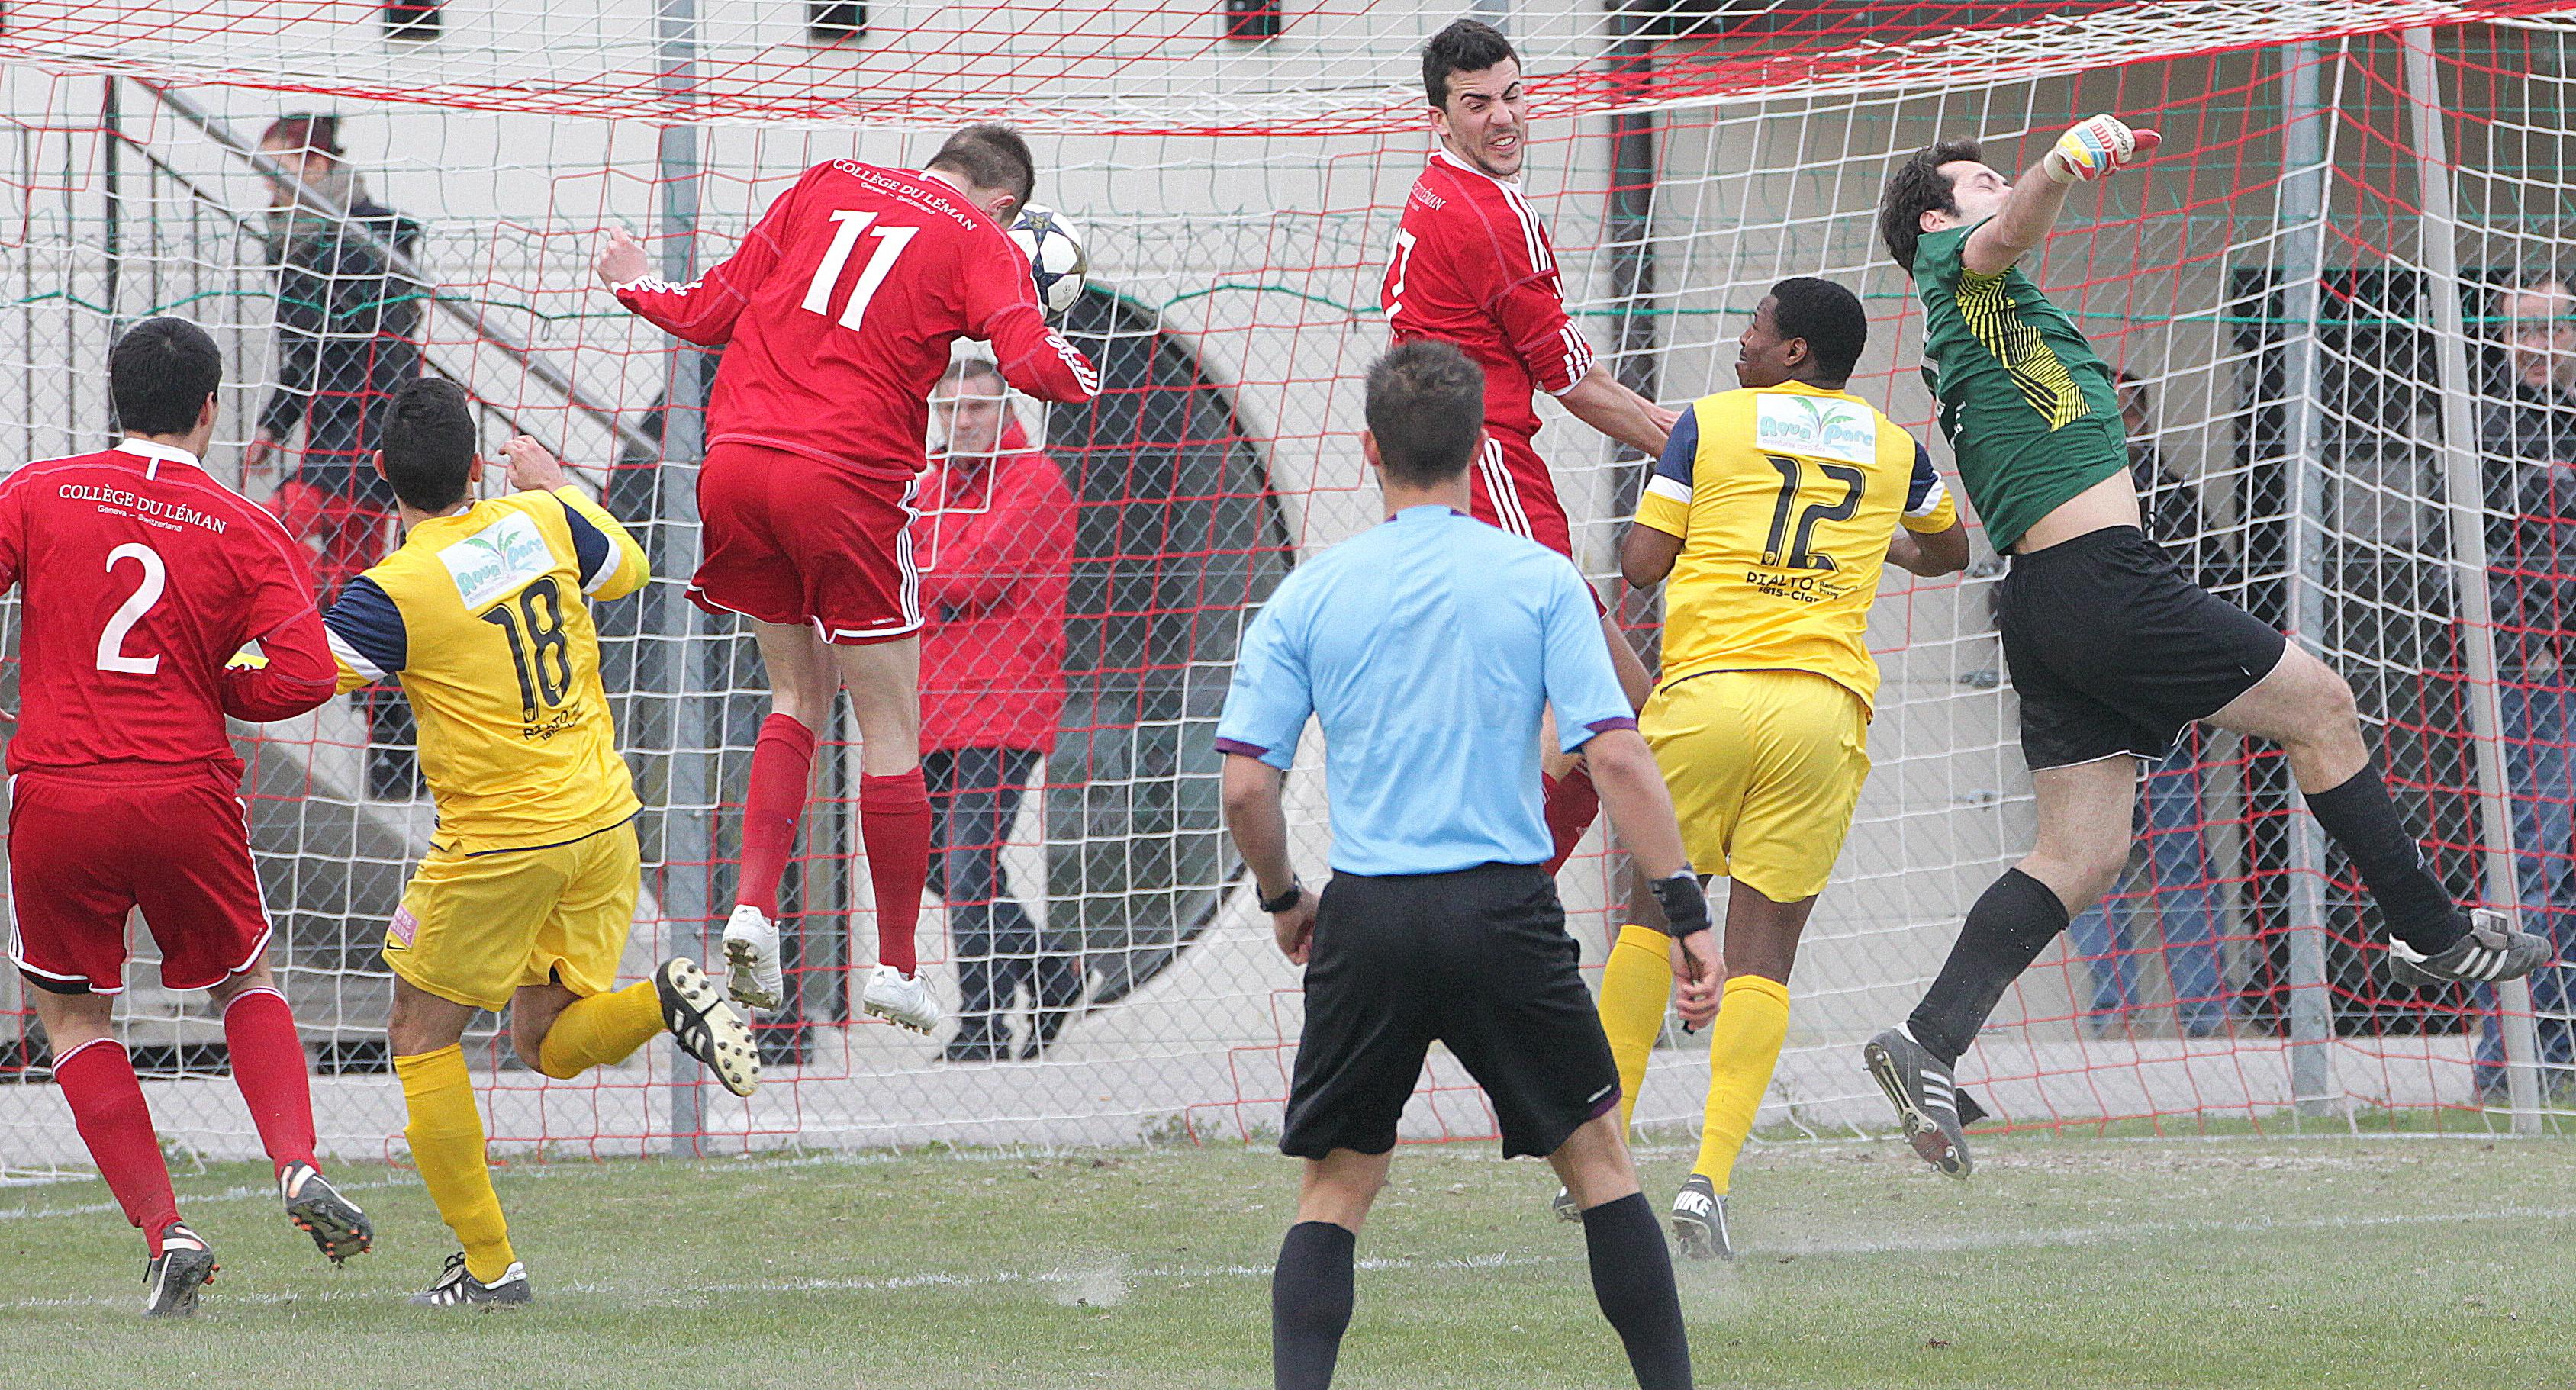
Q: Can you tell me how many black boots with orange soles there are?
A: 2